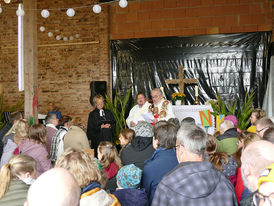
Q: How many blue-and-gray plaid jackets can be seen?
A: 1